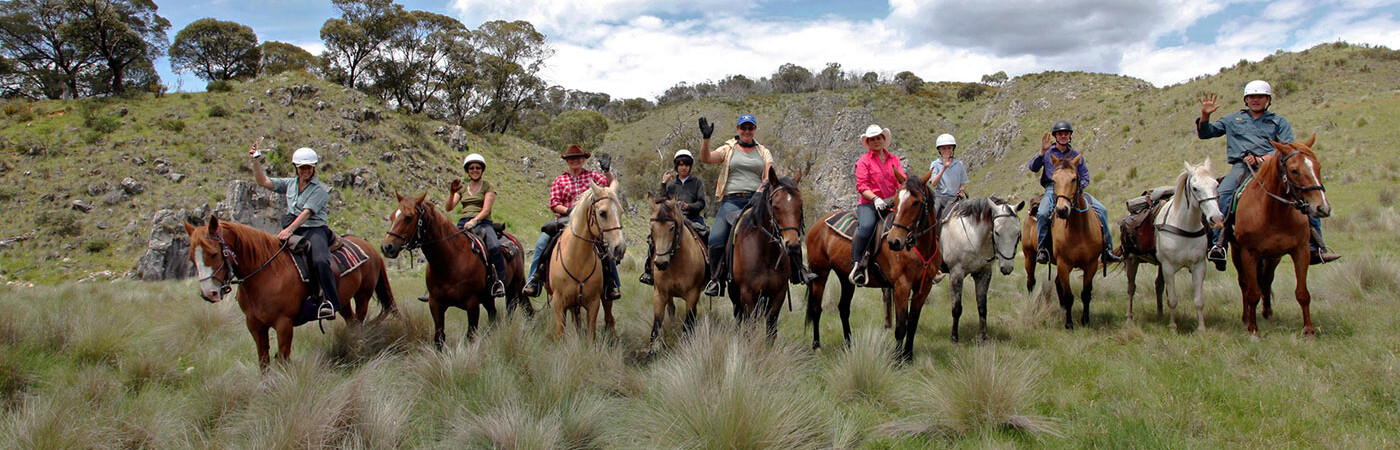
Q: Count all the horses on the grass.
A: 10